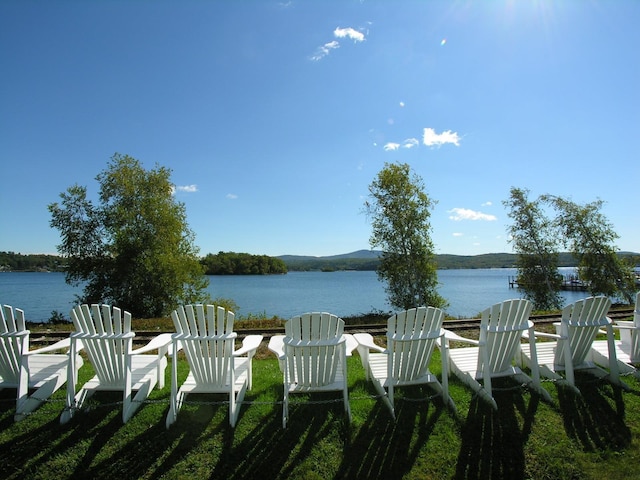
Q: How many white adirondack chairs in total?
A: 8